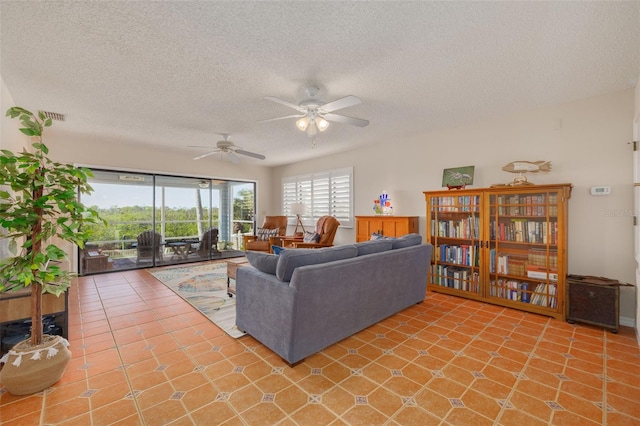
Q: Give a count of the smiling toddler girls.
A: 0